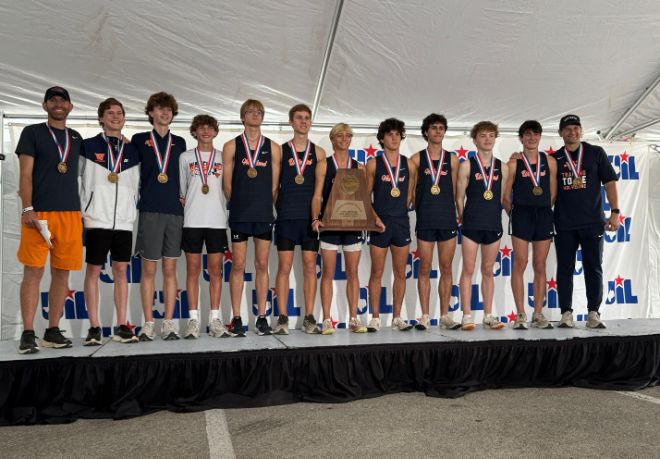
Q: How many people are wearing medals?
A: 12